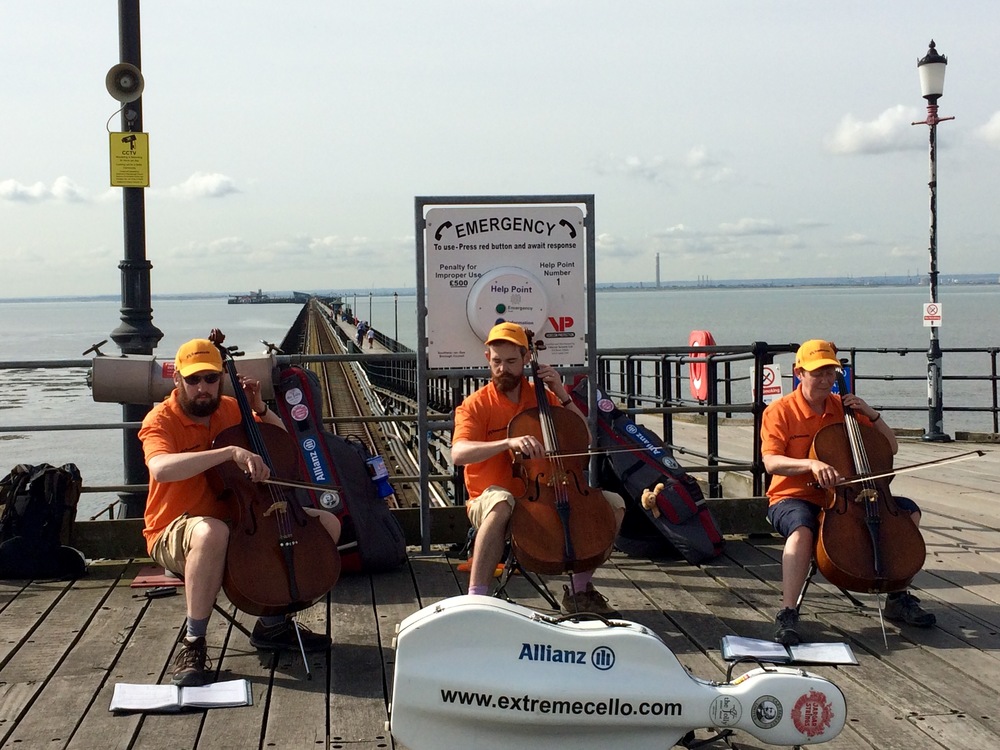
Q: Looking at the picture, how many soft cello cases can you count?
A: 2